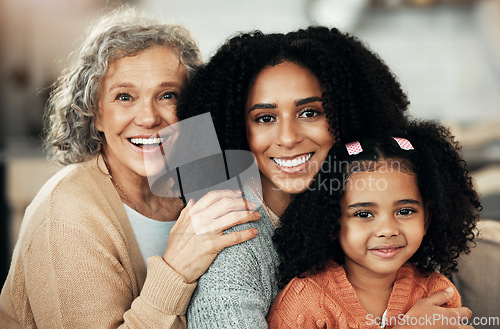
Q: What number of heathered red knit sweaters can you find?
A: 0